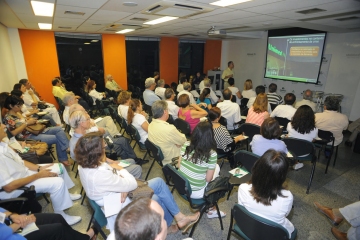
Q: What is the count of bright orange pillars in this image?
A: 4